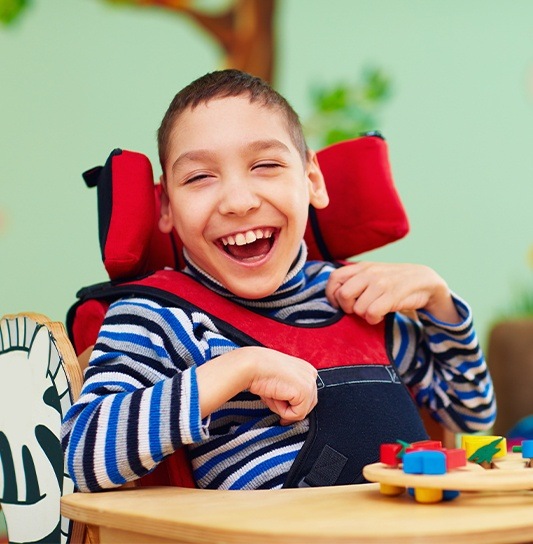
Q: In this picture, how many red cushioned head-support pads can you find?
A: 2